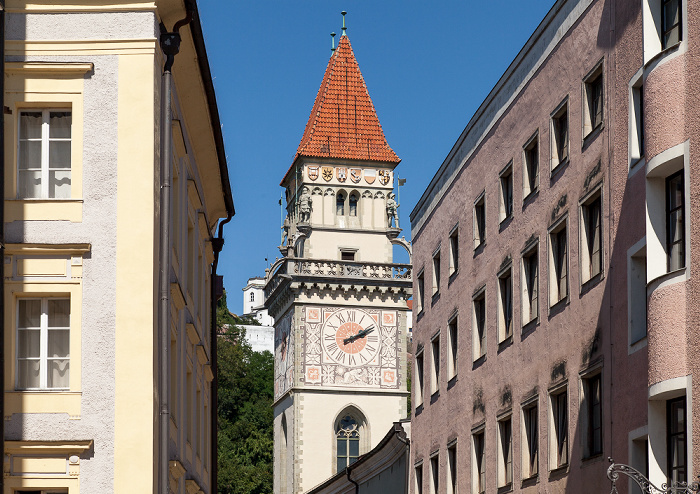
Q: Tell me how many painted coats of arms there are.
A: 6